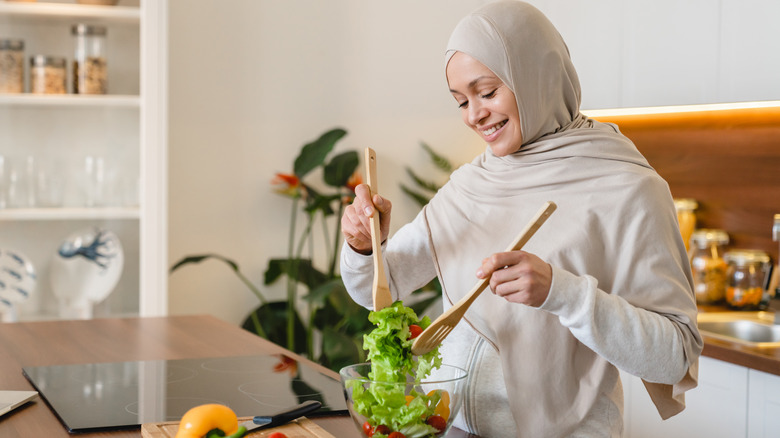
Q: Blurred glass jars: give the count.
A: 6